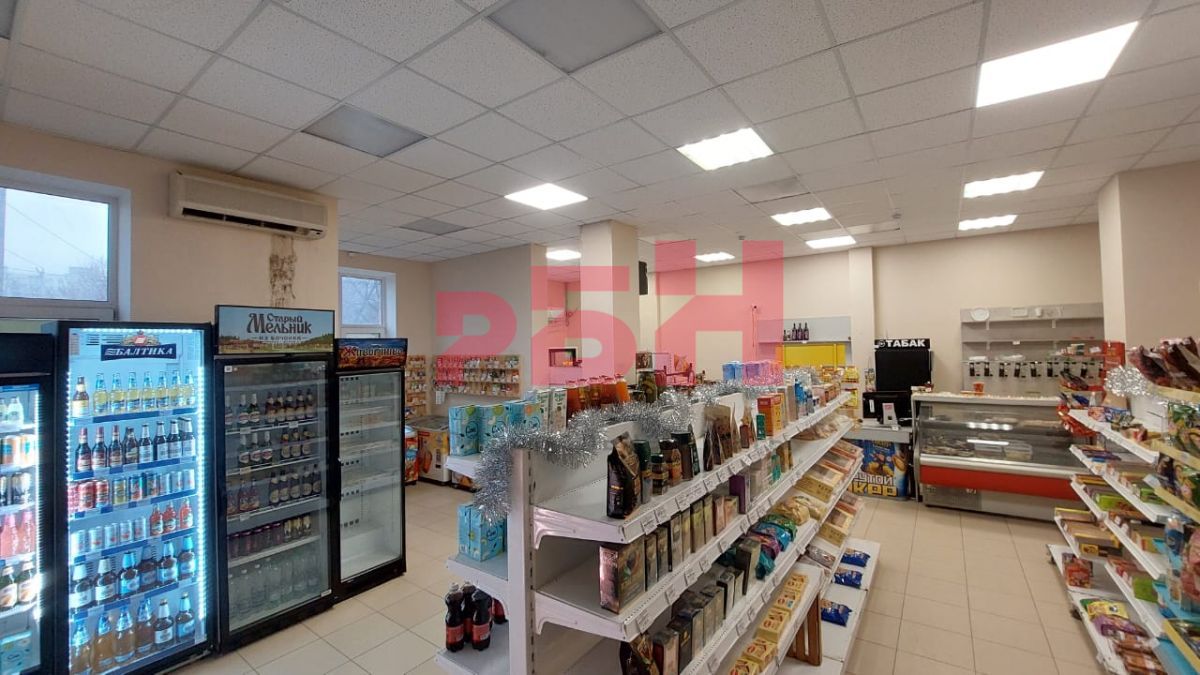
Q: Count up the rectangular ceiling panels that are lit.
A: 9